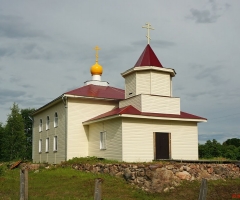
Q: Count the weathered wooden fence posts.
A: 3